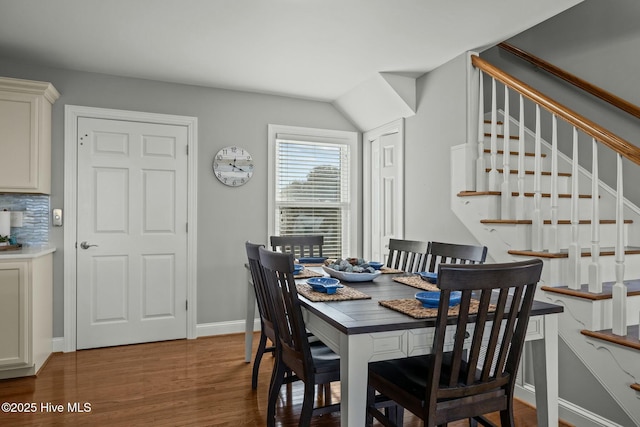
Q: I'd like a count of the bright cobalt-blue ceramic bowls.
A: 6